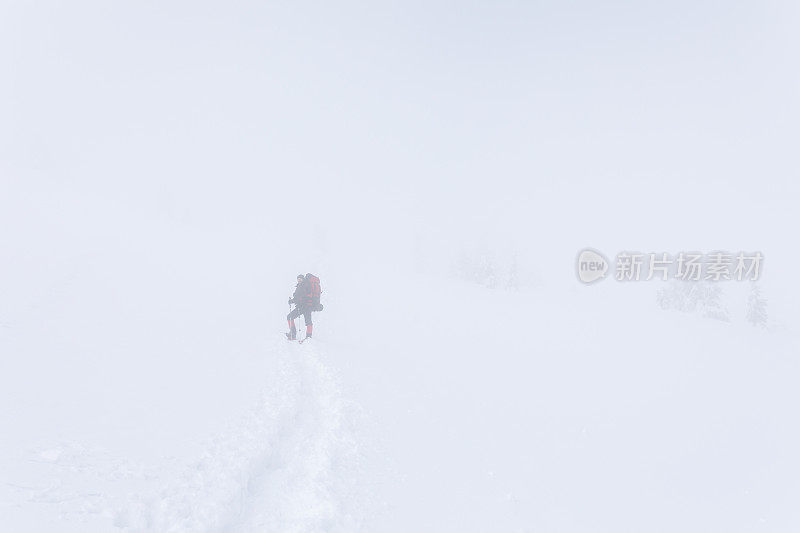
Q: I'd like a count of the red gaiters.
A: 2